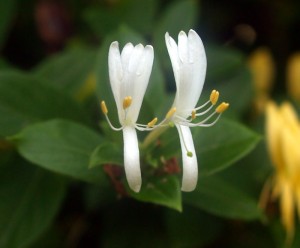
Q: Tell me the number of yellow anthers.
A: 7